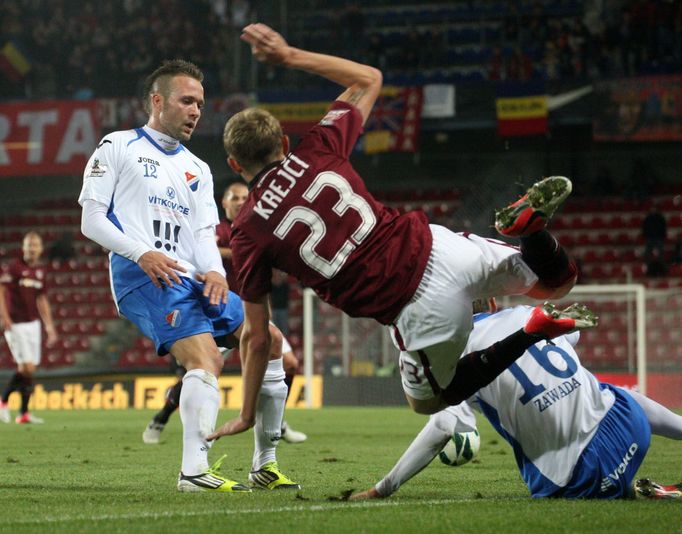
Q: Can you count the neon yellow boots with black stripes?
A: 2